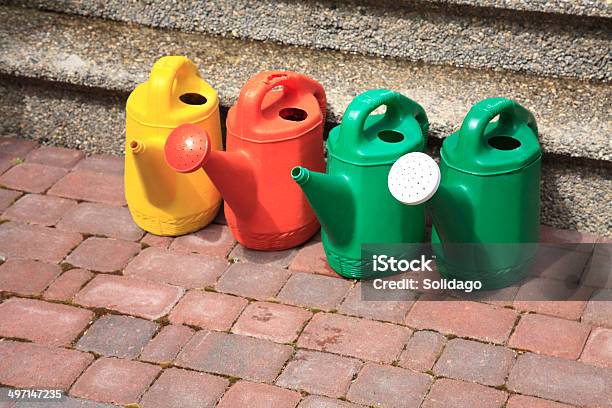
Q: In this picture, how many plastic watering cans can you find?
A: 4